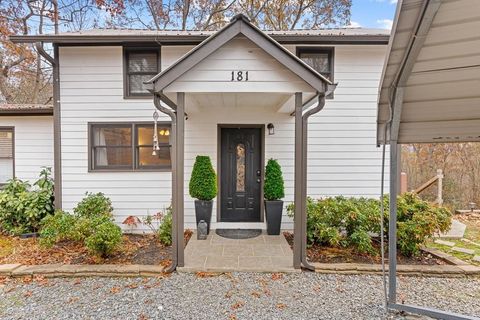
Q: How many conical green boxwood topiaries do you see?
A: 2